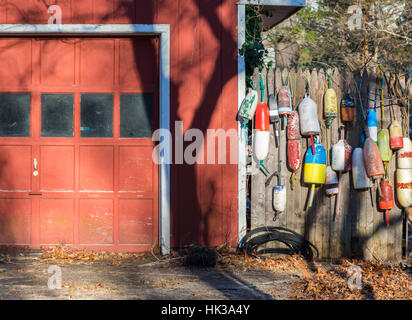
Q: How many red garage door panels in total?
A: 12